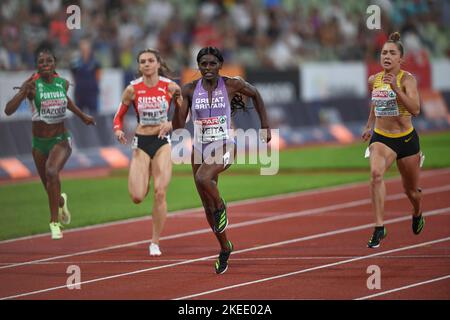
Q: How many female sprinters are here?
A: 4